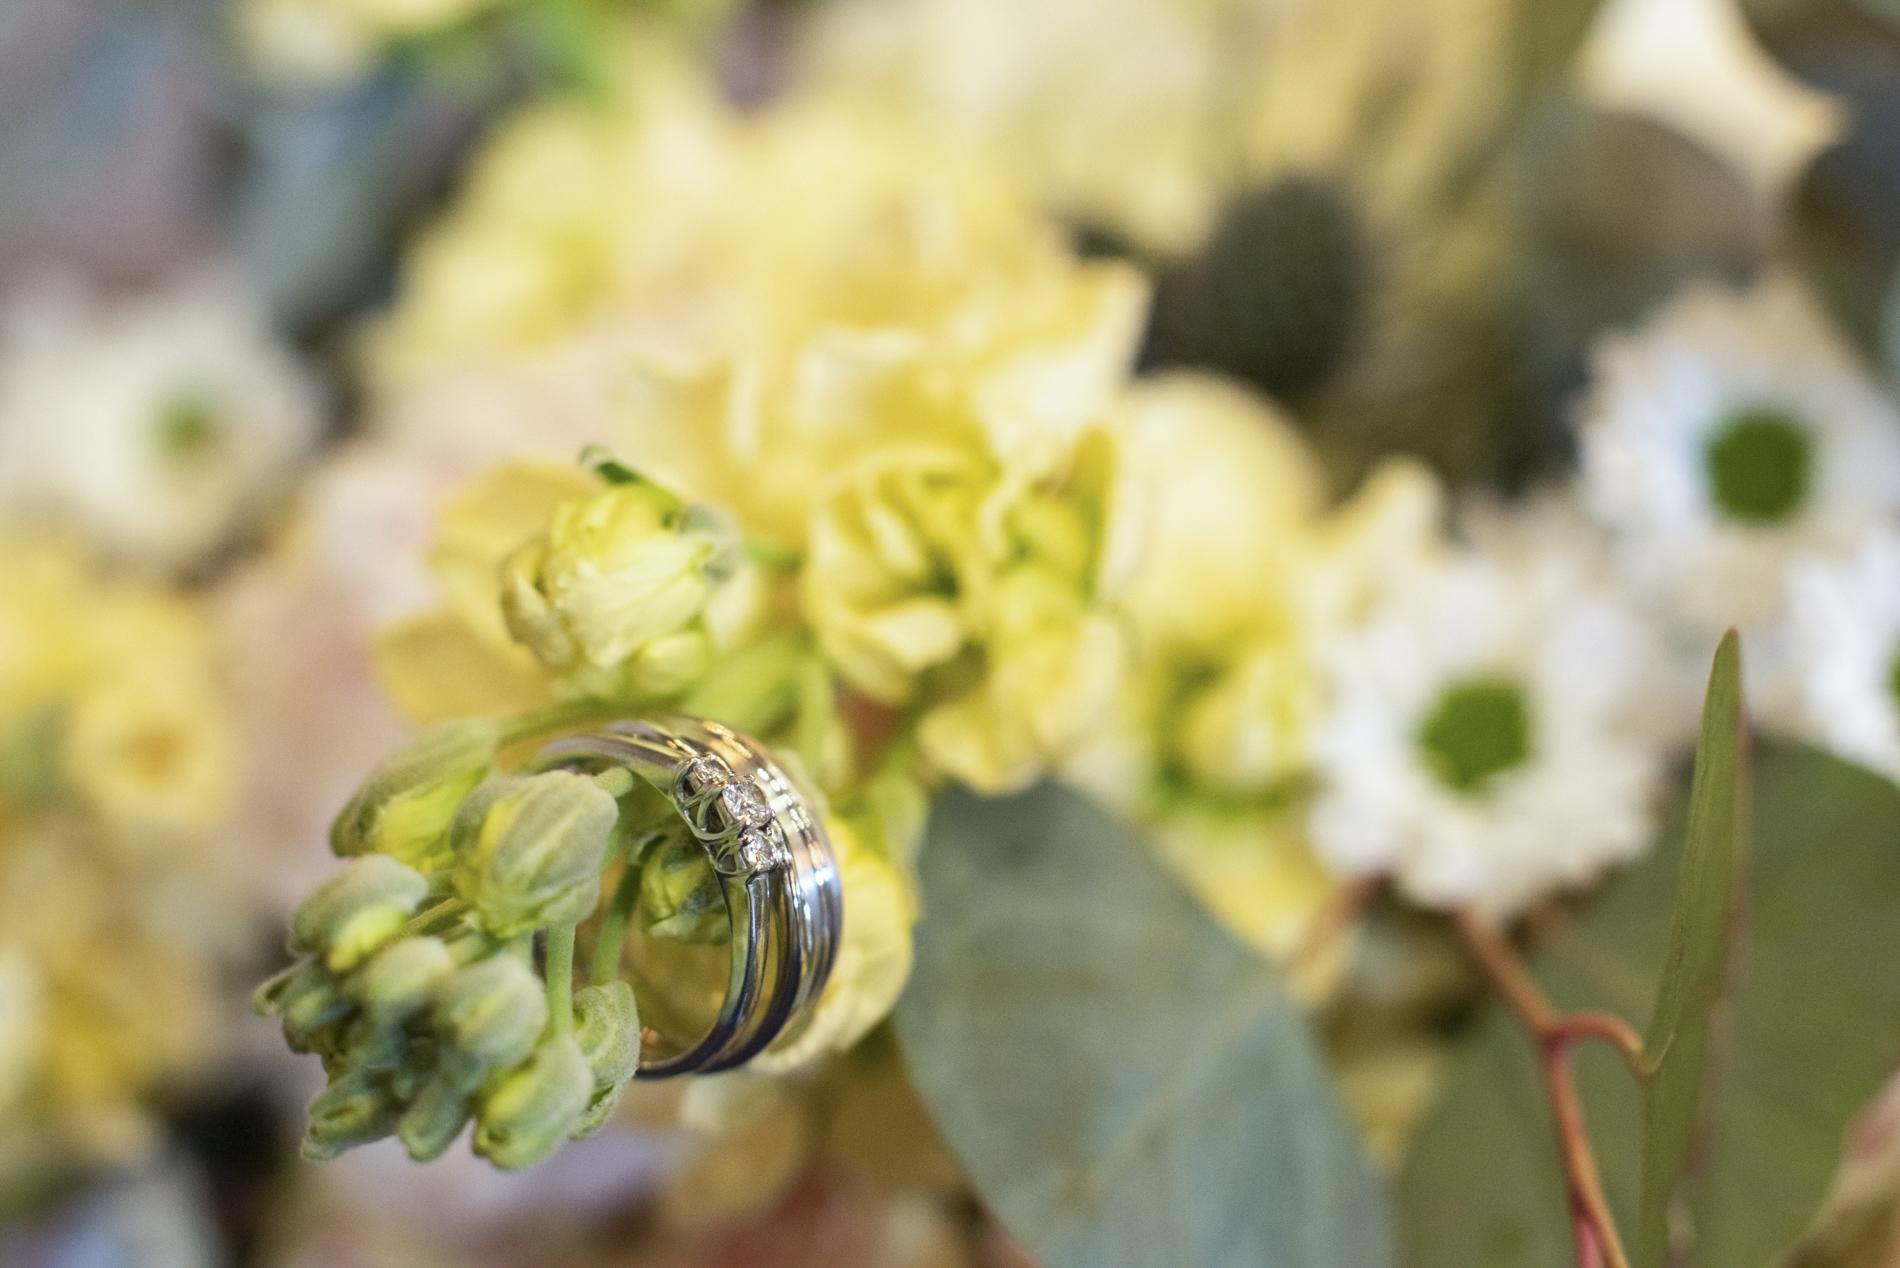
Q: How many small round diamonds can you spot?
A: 3